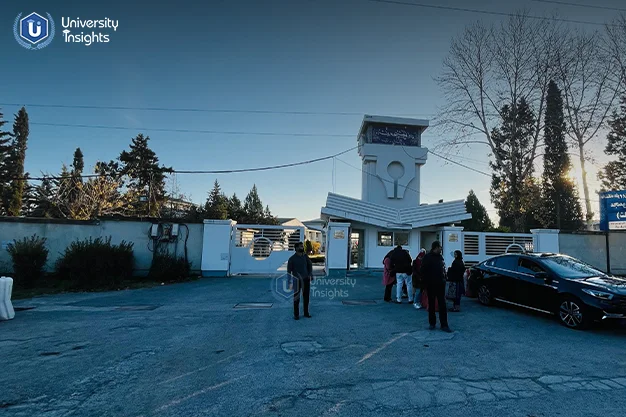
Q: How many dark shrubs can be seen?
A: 3